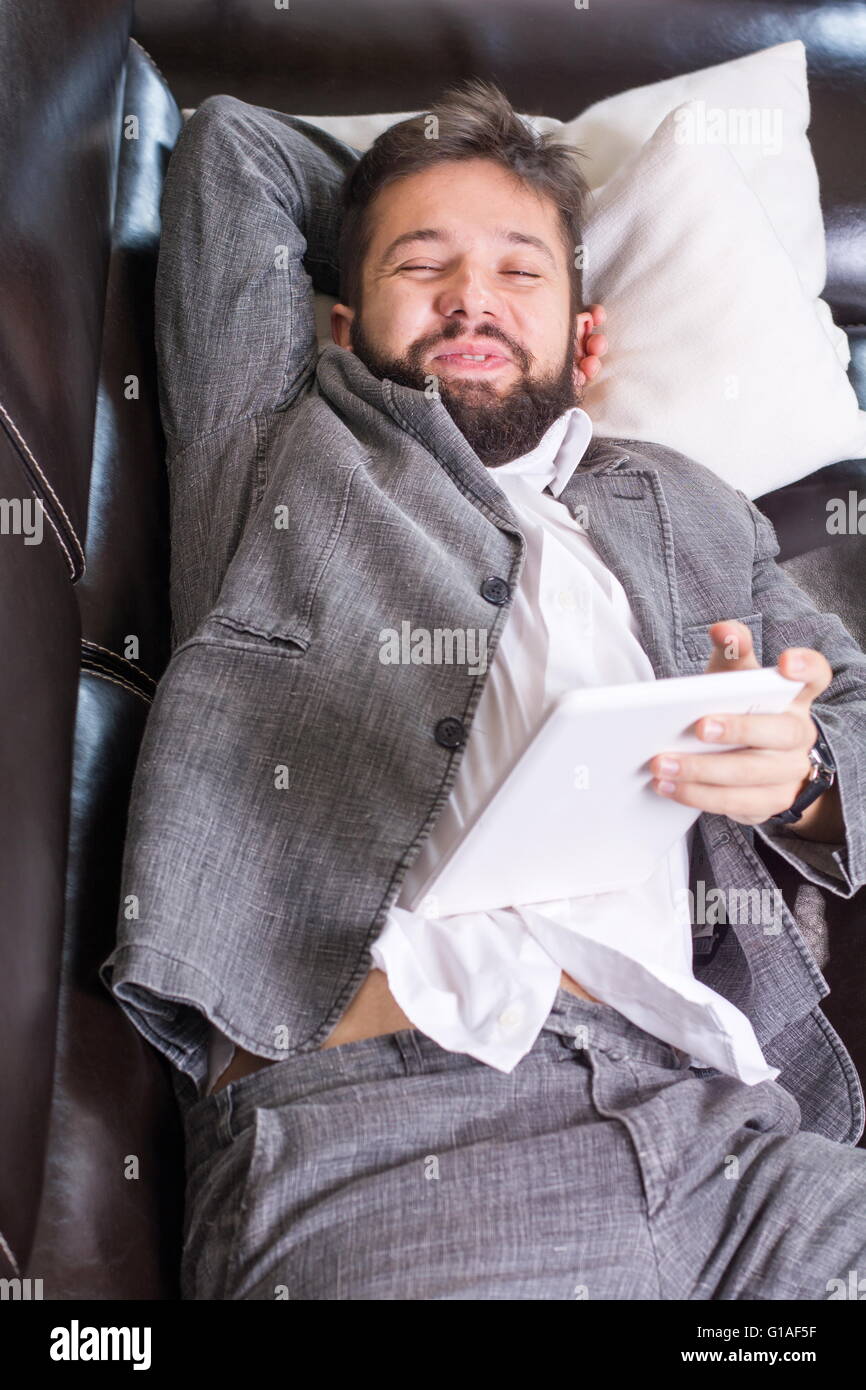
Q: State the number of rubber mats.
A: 0